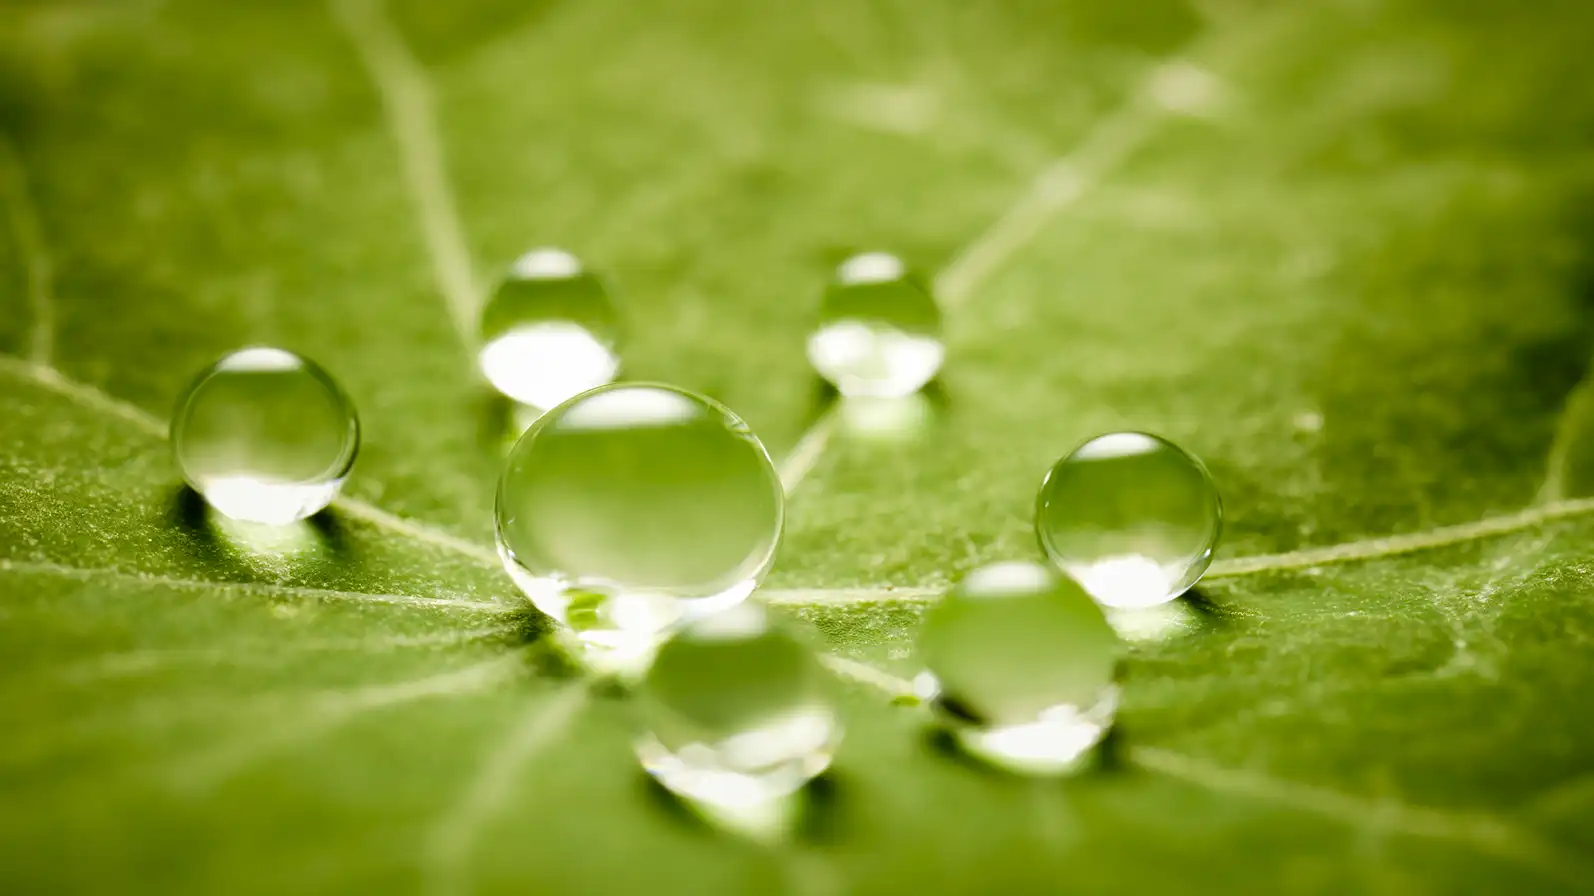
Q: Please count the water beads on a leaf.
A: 7